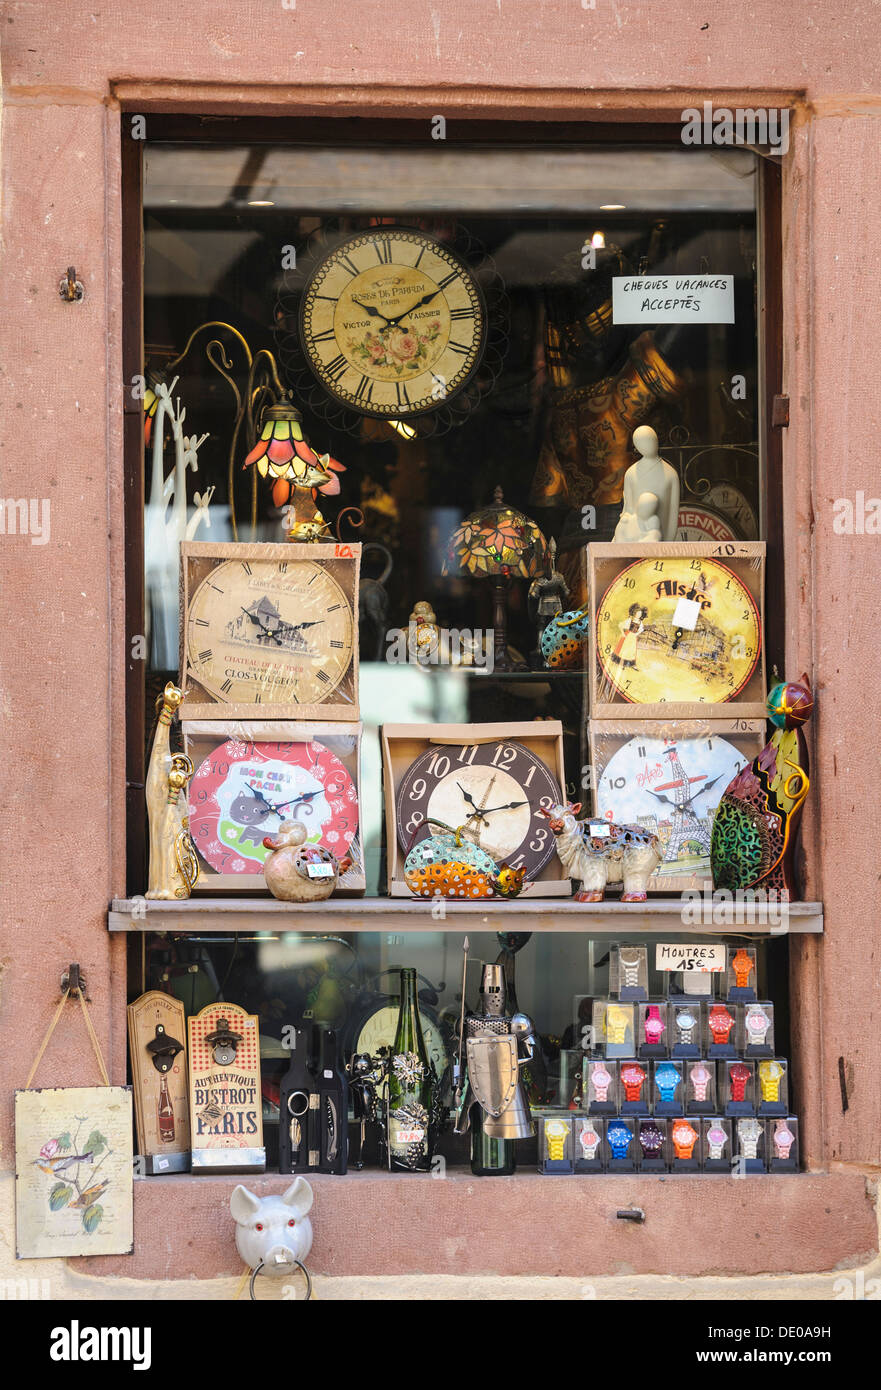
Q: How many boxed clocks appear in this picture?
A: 5